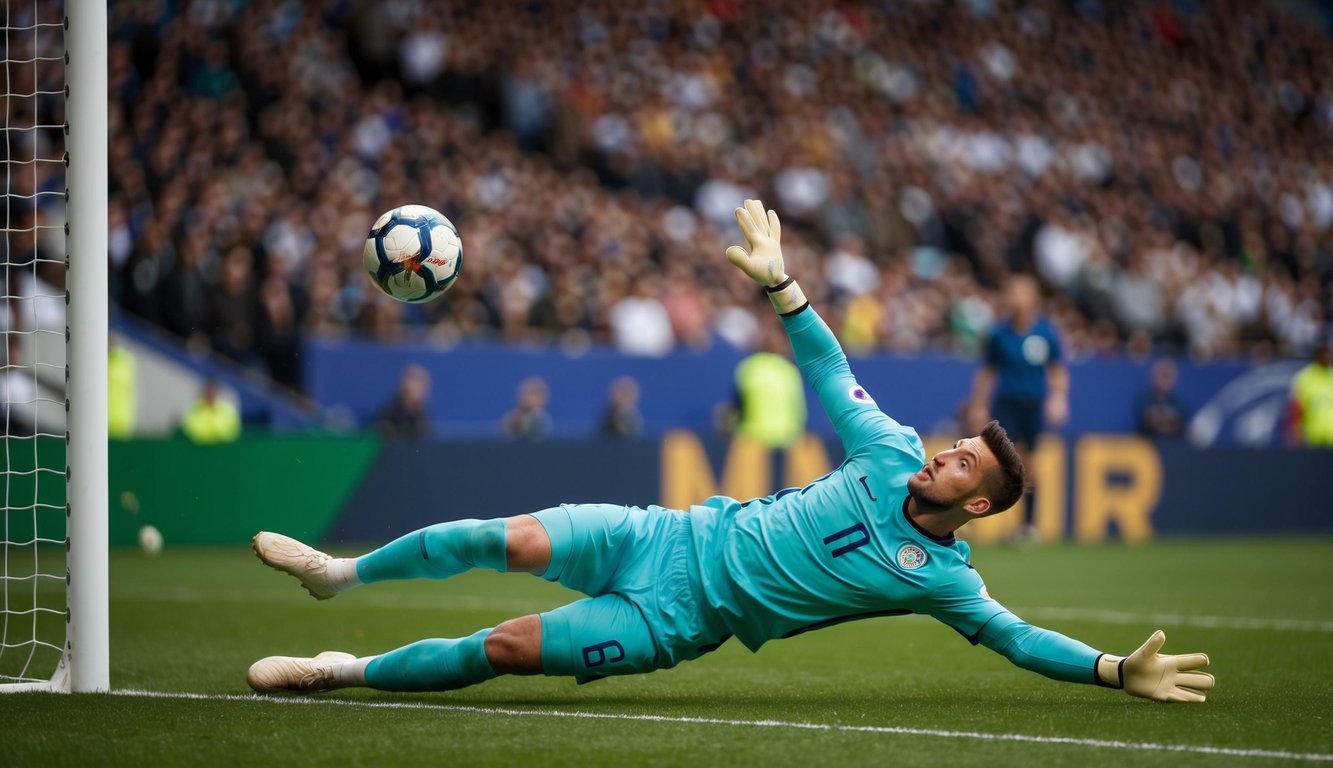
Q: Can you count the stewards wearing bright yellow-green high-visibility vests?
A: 4